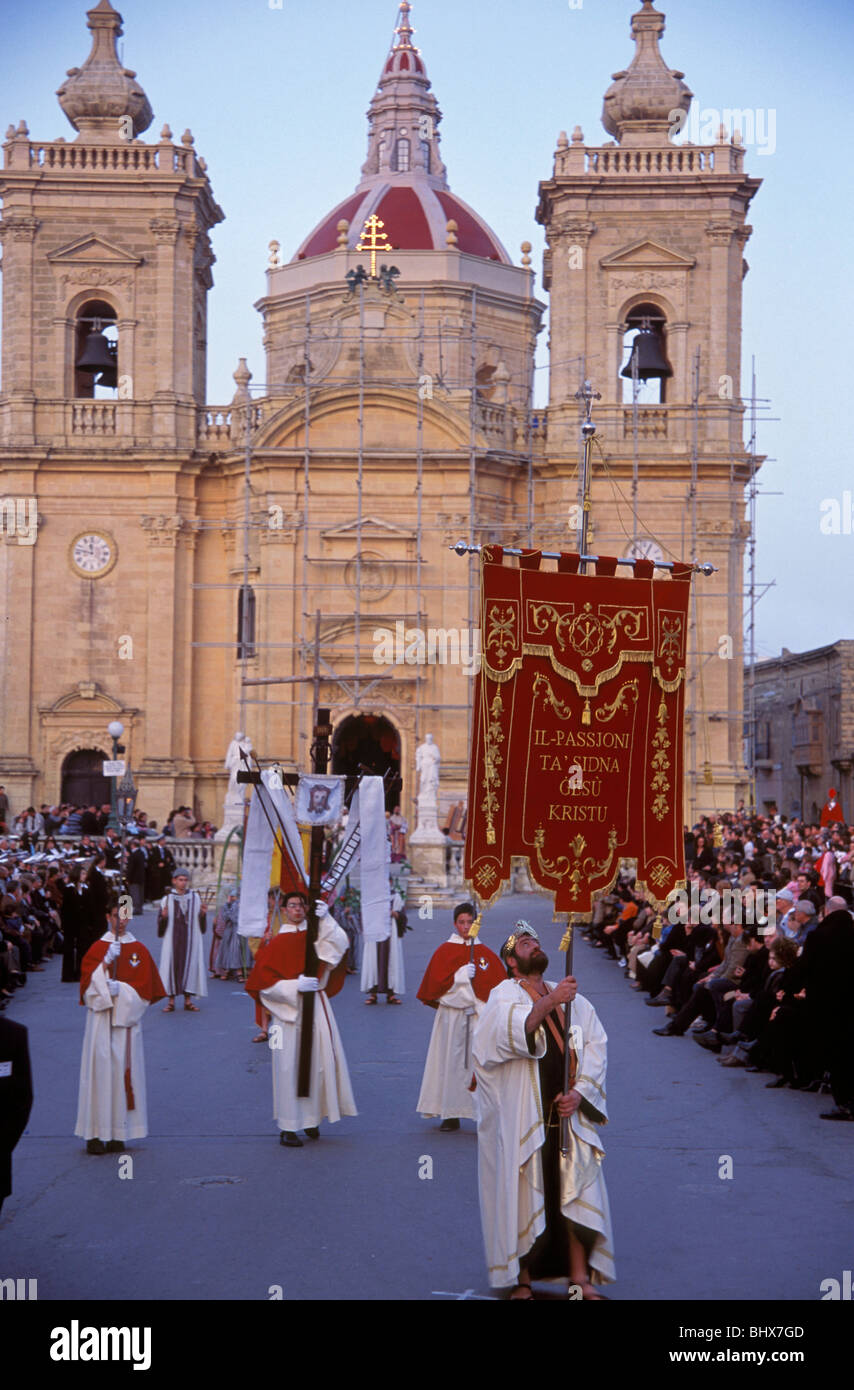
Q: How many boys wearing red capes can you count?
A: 3